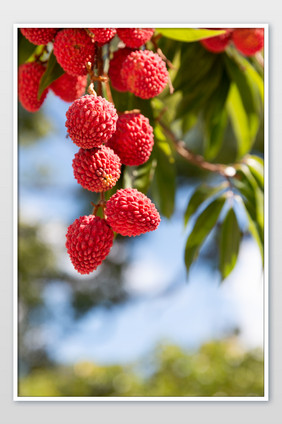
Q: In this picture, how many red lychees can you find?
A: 15